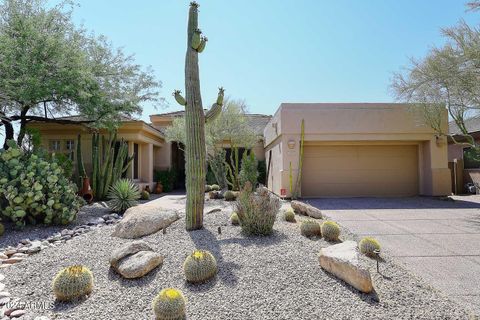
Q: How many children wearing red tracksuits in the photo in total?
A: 0